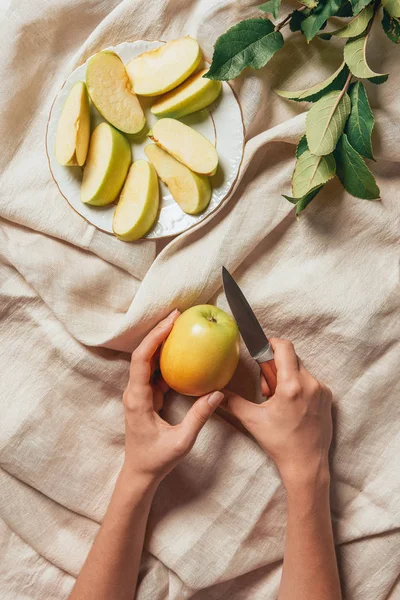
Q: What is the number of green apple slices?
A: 8